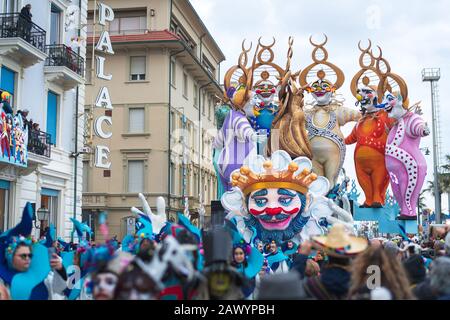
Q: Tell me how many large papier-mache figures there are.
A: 6